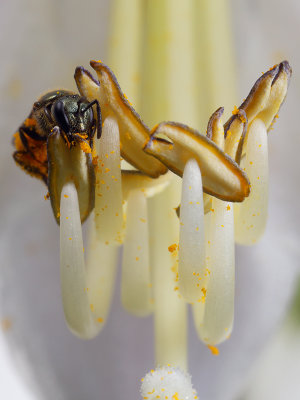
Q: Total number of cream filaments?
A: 6